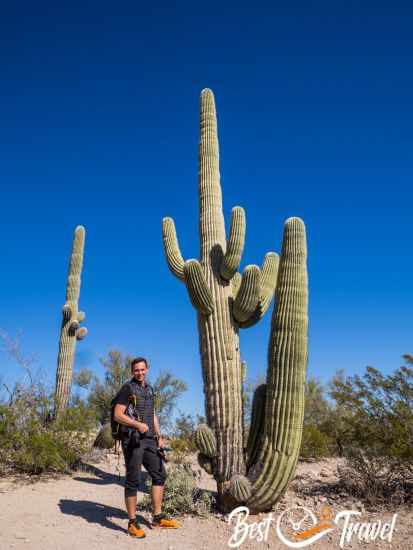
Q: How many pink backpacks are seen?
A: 0